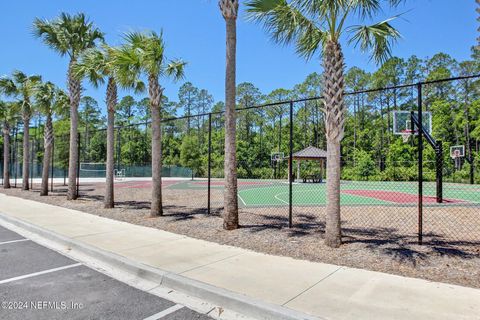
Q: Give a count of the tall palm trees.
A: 8